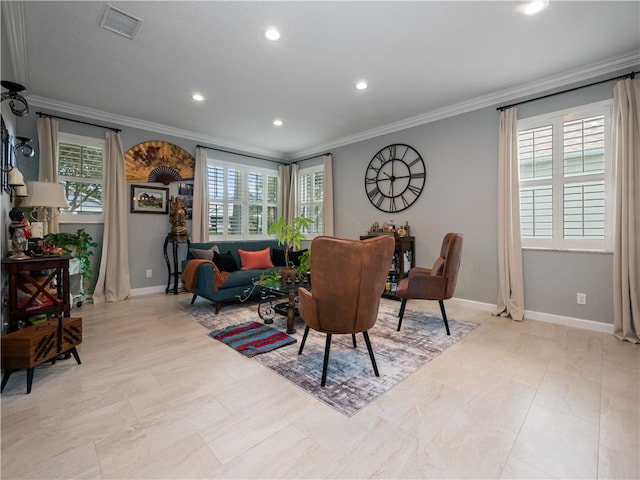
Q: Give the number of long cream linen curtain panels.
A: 8